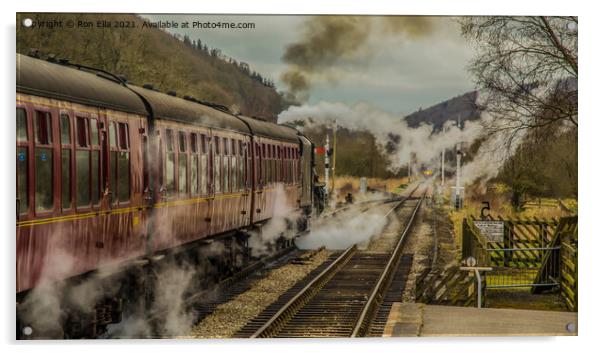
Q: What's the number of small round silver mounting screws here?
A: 4